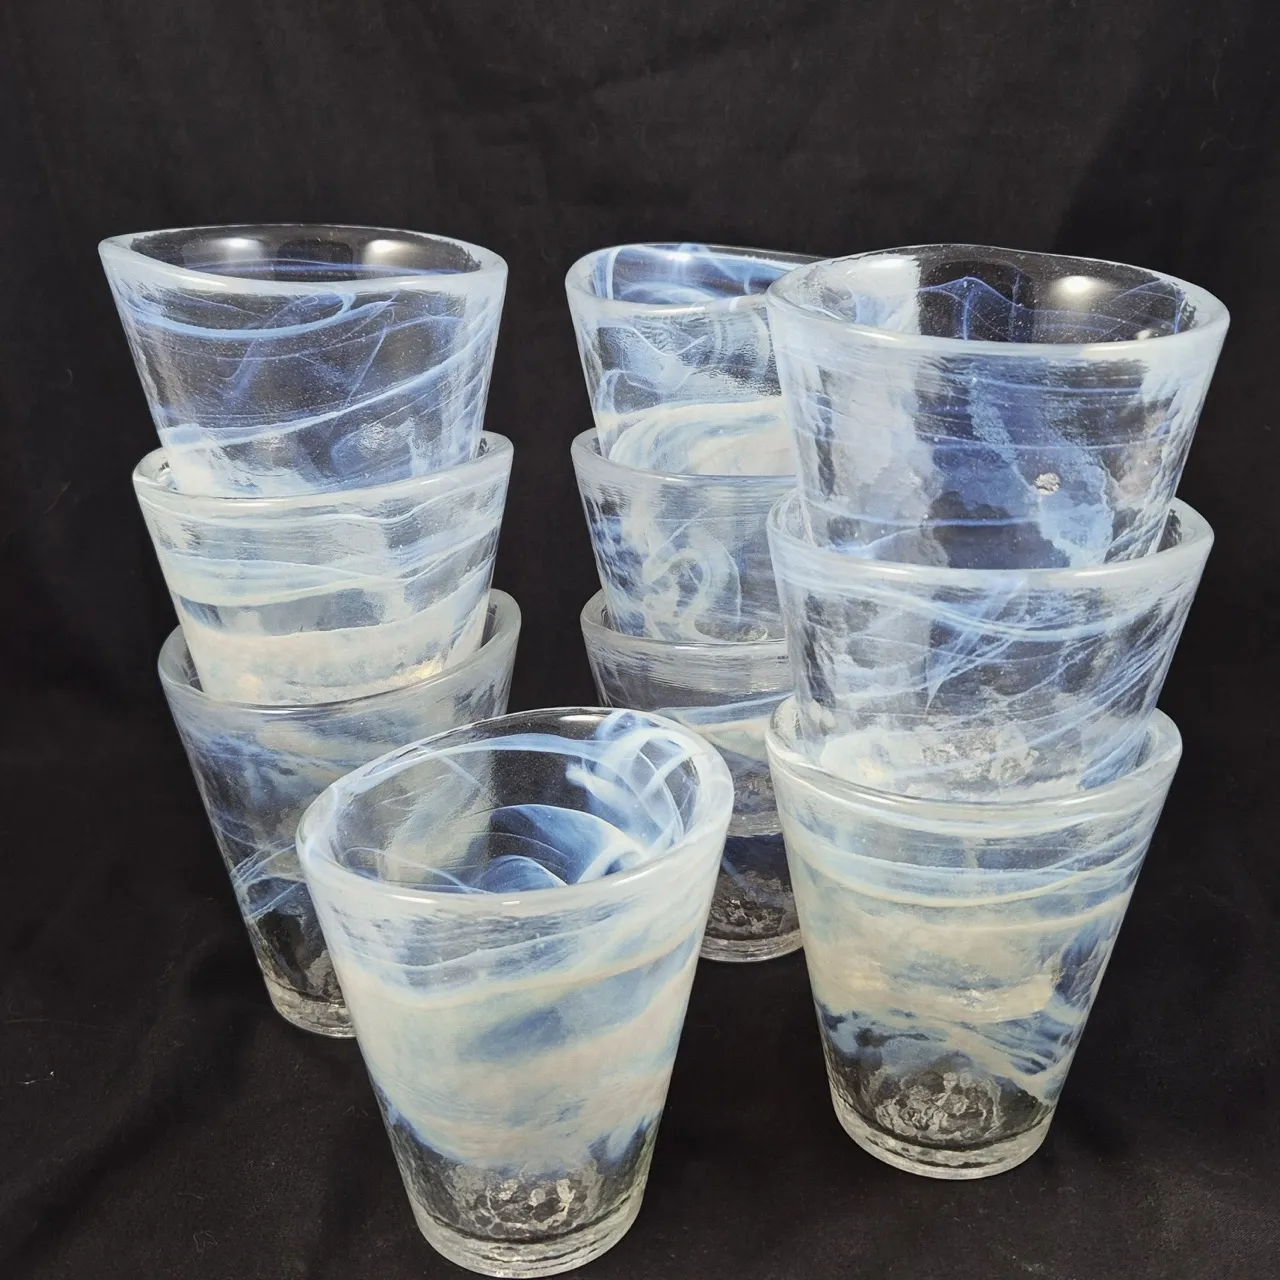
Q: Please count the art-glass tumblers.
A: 10